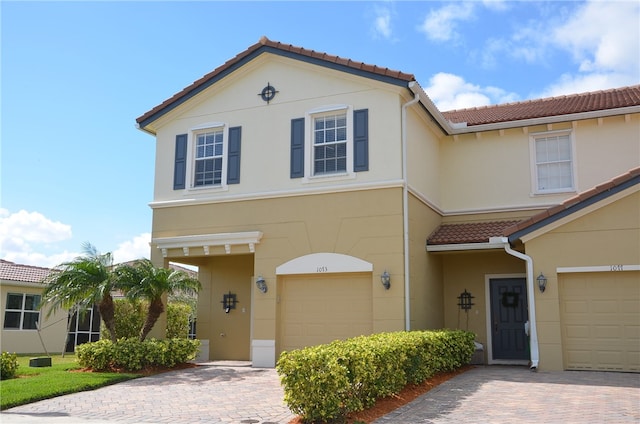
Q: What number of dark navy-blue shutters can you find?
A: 4